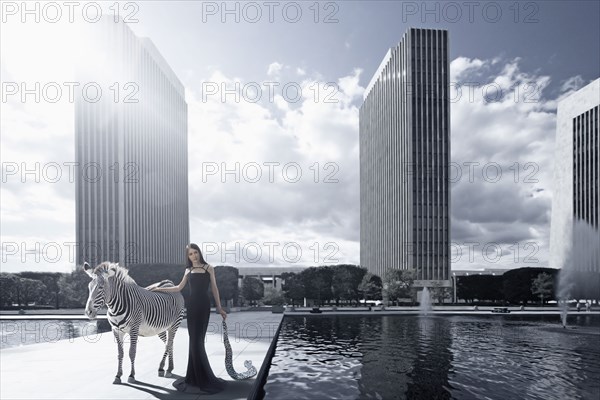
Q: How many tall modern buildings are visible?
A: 3